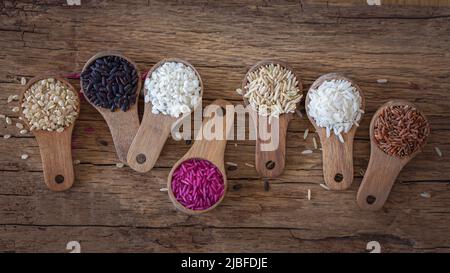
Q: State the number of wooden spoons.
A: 7